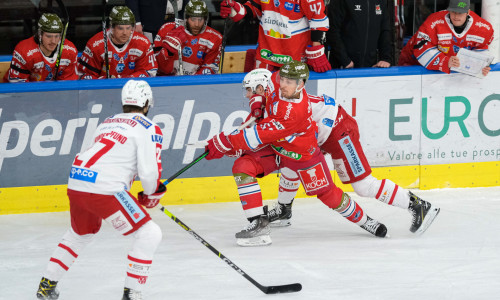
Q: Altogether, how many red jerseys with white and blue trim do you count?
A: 6